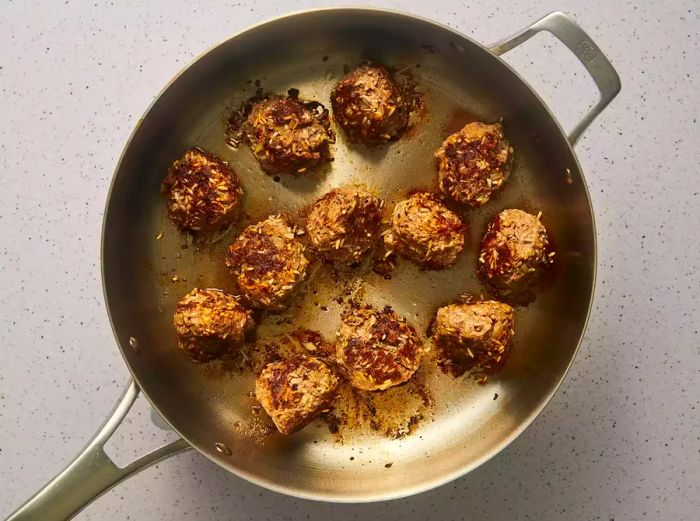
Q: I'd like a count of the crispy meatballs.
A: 12